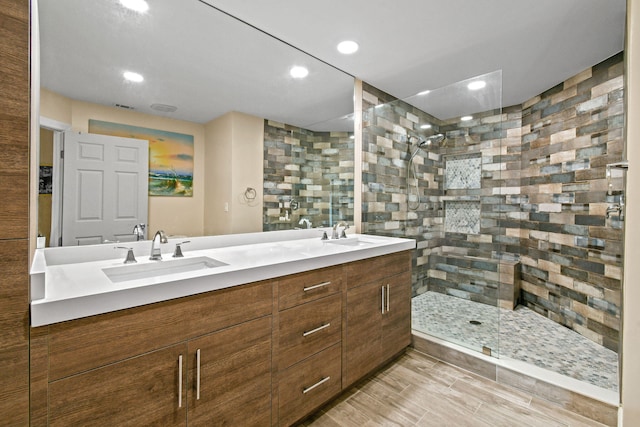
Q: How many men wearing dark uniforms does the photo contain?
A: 0